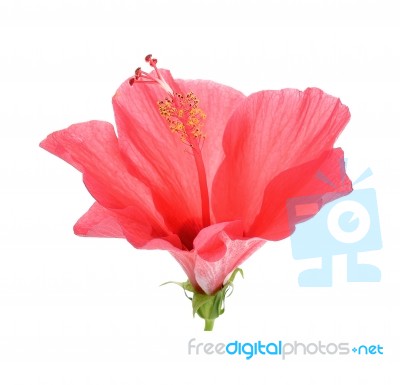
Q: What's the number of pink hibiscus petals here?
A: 5